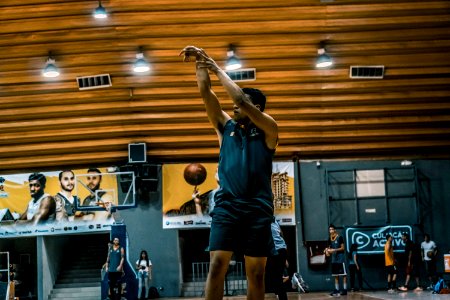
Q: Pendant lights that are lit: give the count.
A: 5